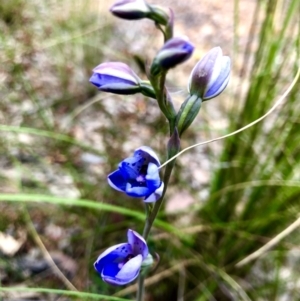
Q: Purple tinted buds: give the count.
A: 4